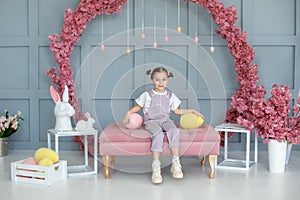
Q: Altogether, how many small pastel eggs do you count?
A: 8